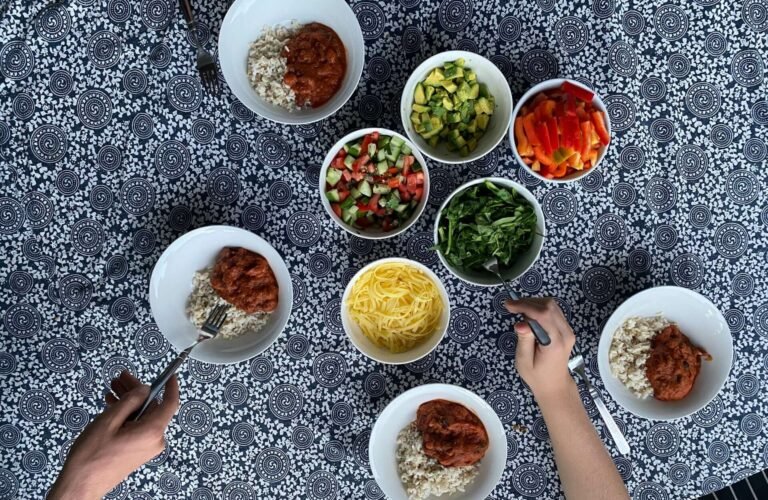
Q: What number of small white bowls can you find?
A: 5